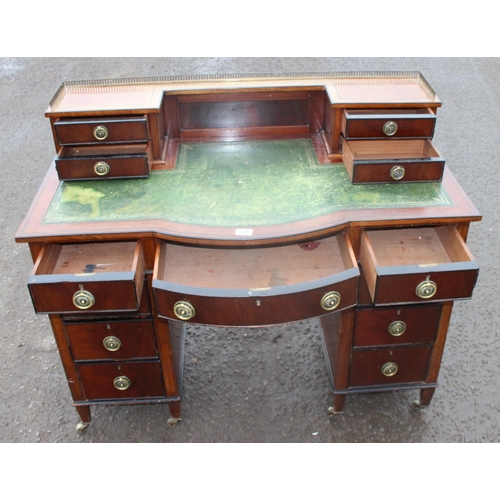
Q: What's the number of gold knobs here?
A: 12